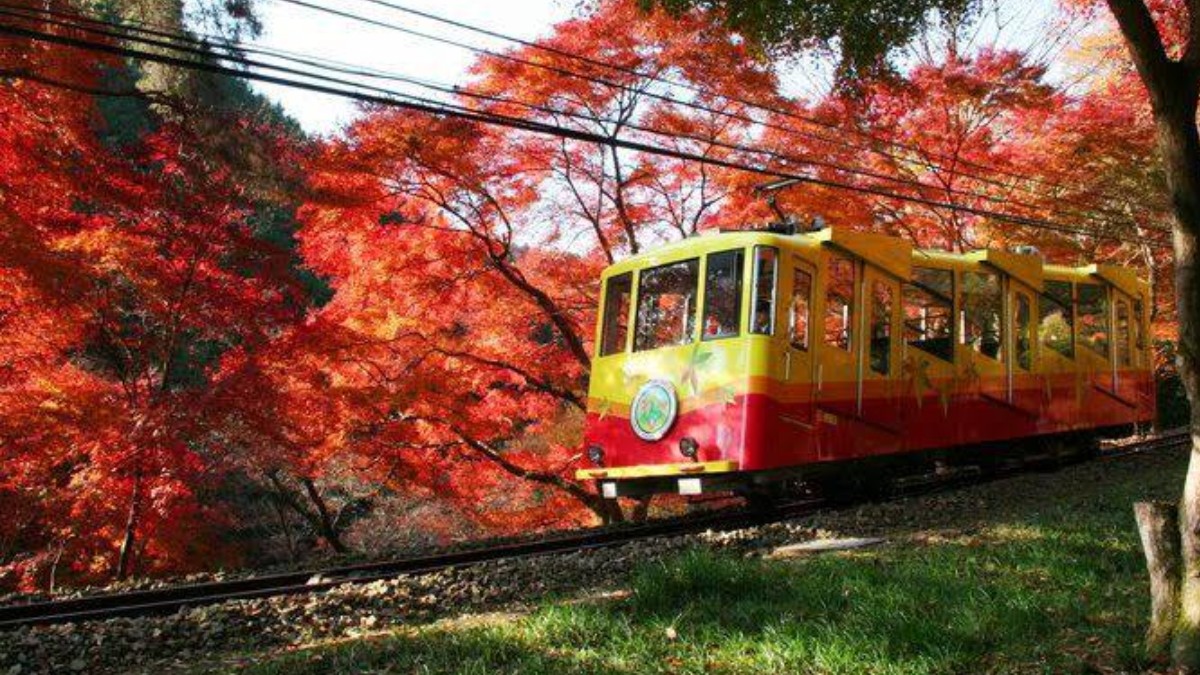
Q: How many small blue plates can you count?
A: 0